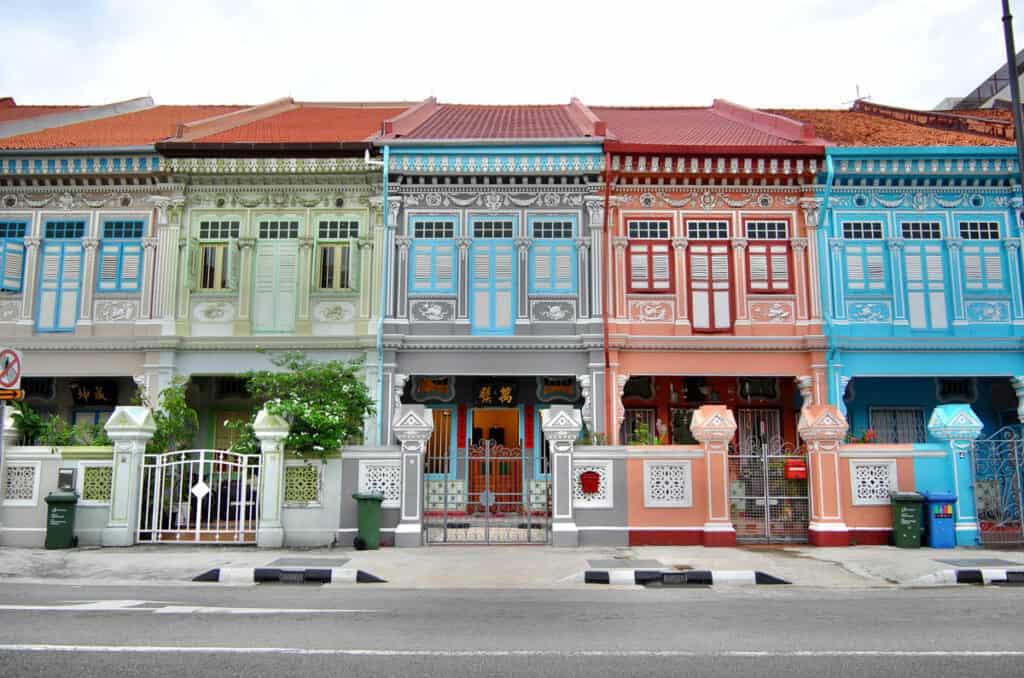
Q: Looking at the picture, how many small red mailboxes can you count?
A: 2